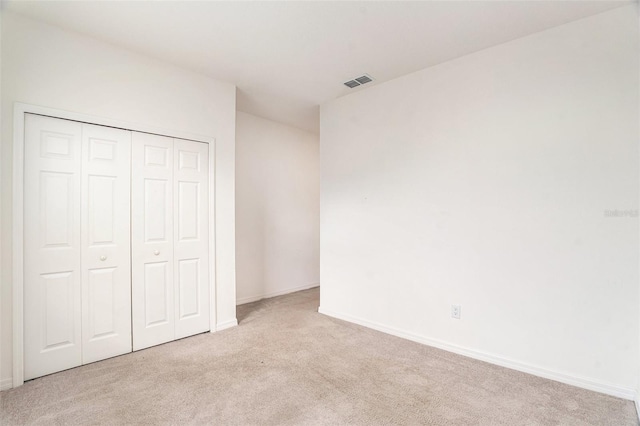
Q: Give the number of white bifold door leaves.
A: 4